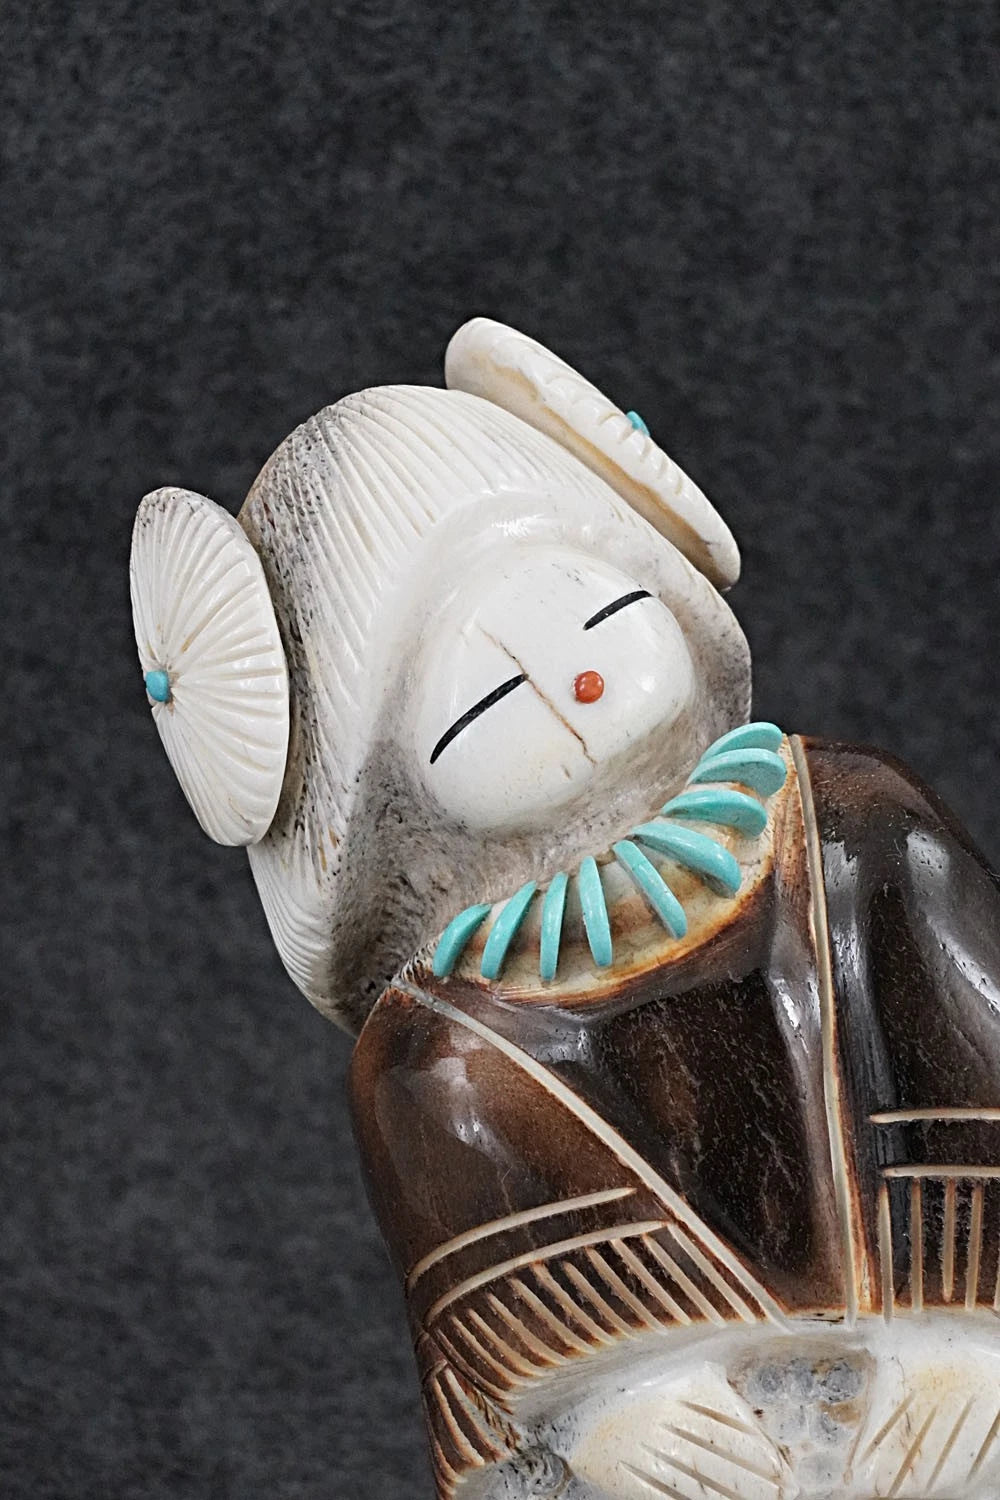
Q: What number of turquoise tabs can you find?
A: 9